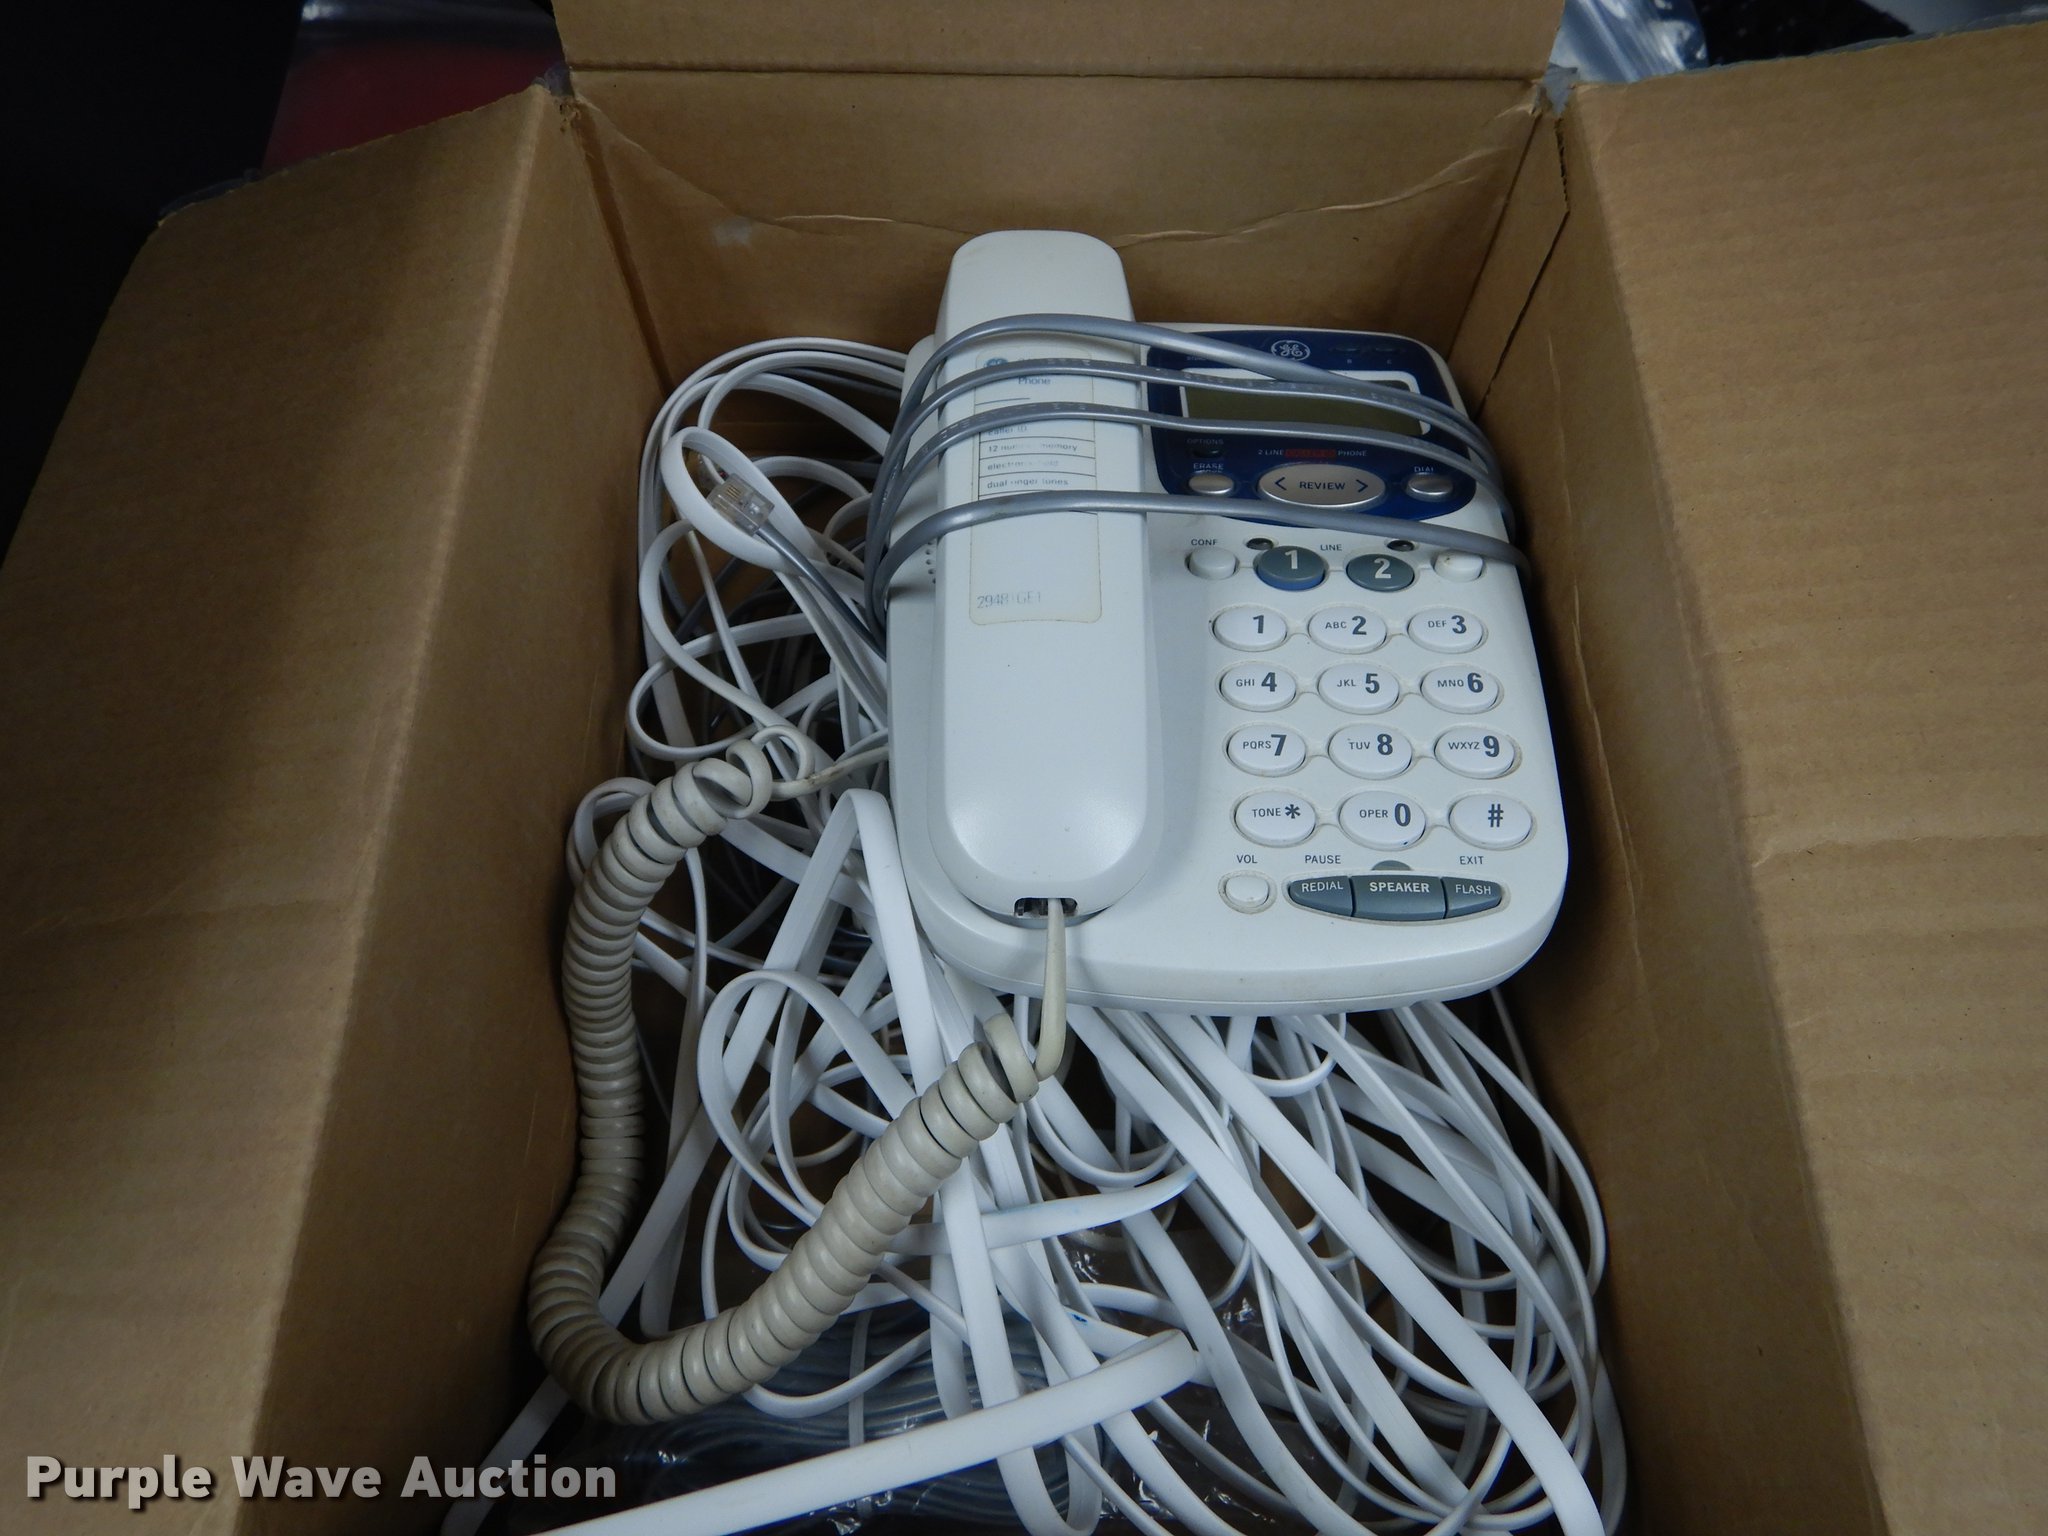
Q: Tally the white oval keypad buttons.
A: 12